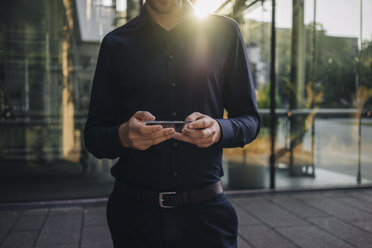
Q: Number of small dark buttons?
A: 5